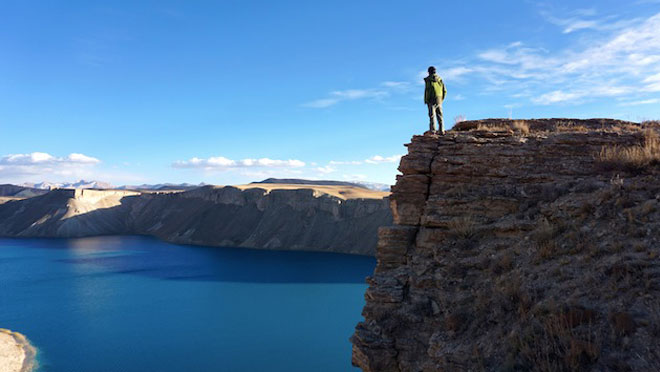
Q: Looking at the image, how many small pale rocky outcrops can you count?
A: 1